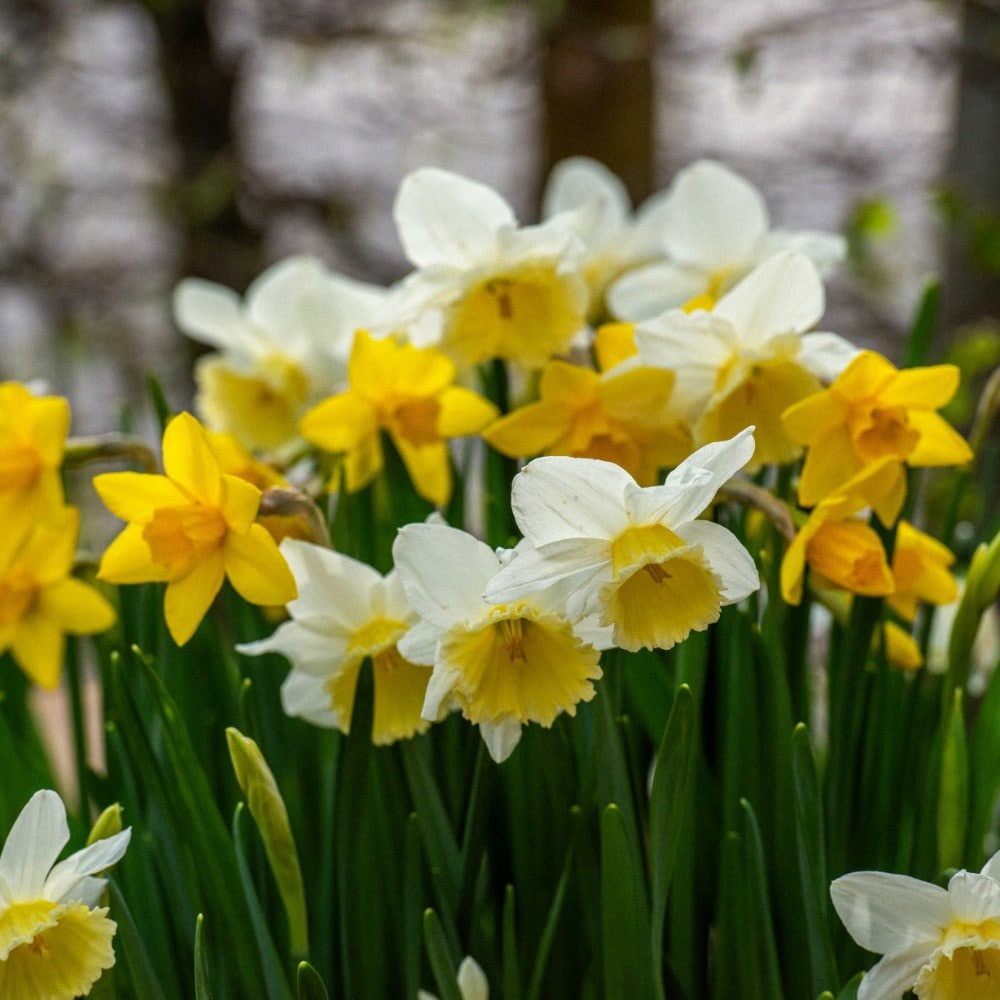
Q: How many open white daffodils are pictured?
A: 10